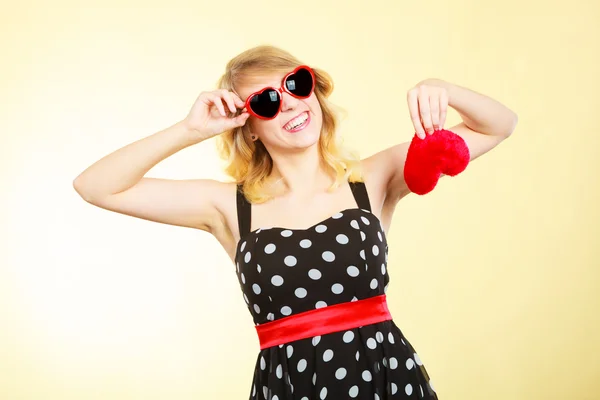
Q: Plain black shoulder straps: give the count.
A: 2